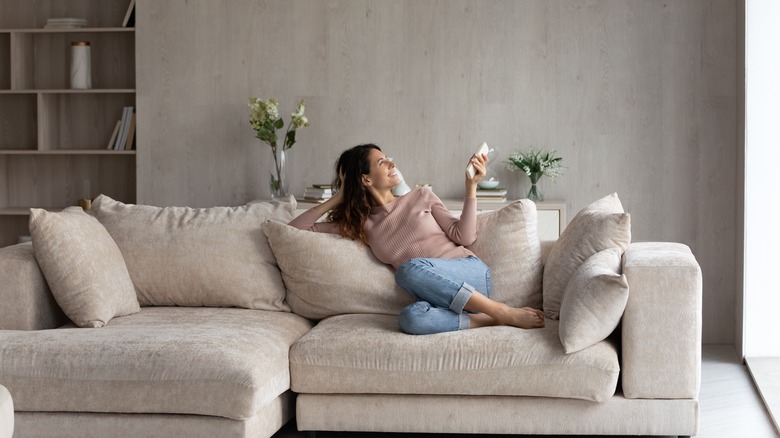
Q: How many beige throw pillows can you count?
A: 3